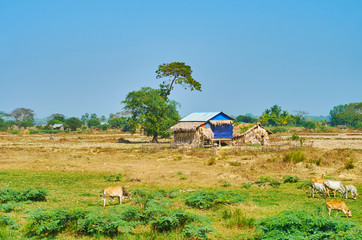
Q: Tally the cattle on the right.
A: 5